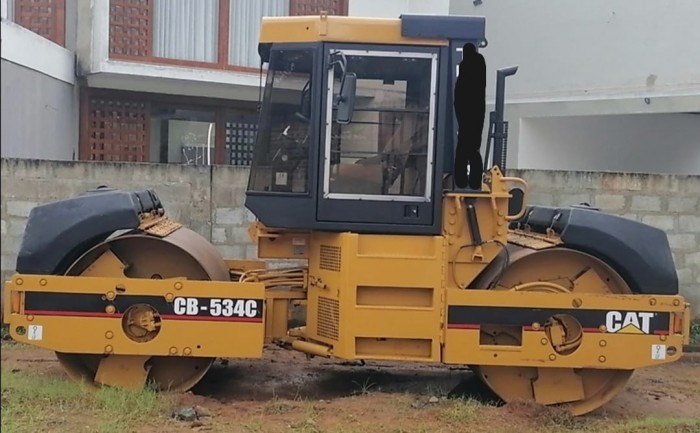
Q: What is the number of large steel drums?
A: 2